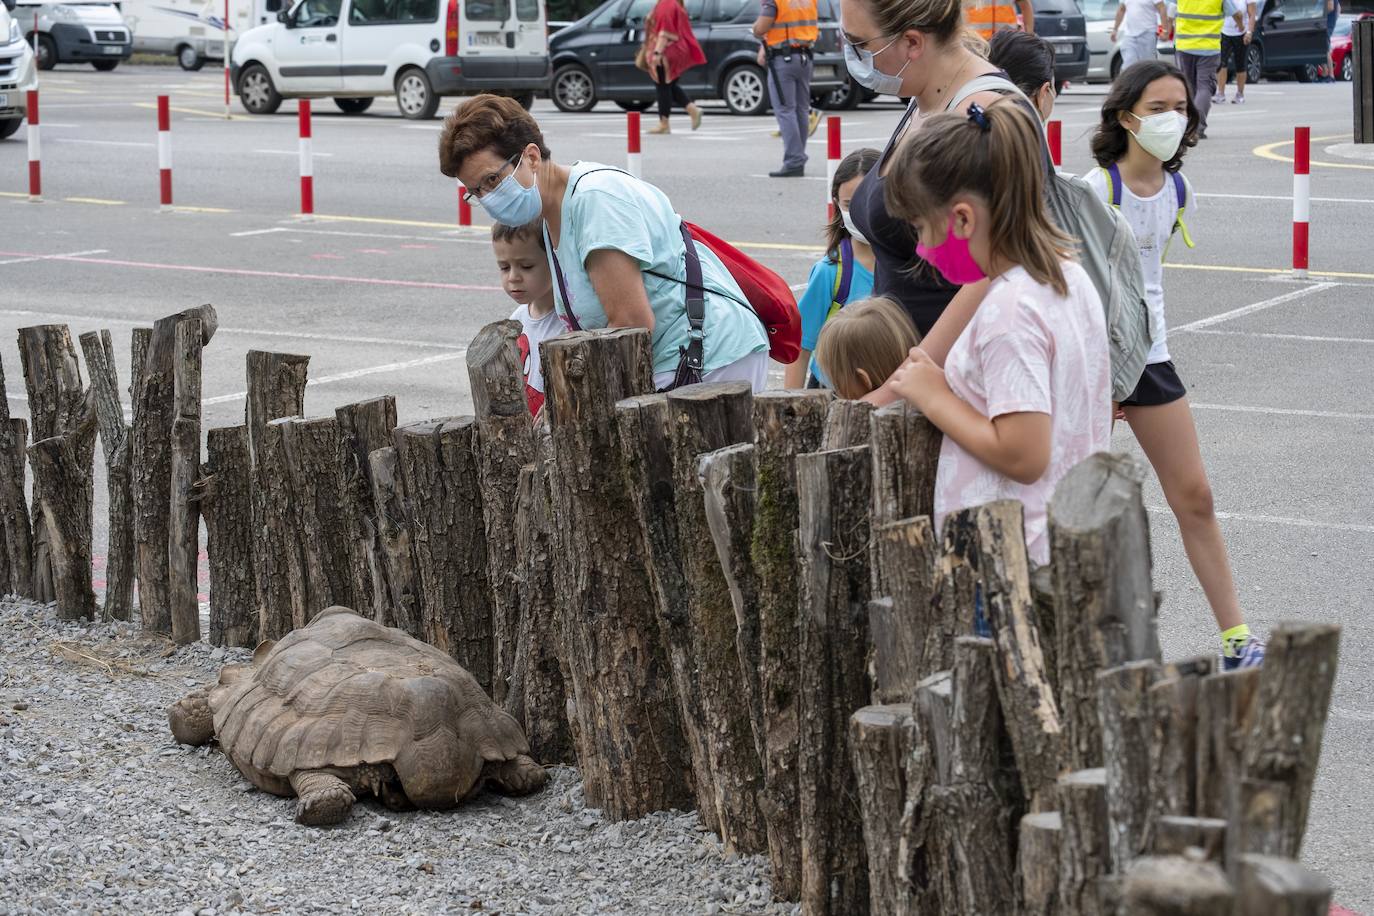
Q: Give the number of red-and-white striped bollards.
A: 8